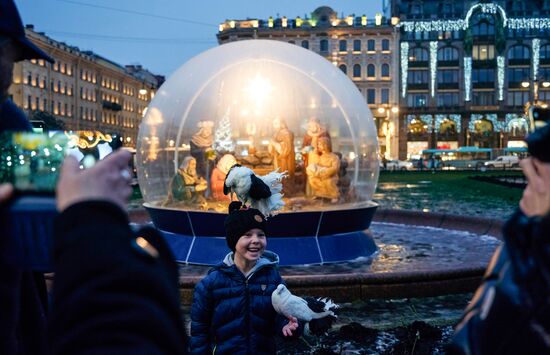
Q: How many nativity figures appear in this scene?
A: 6